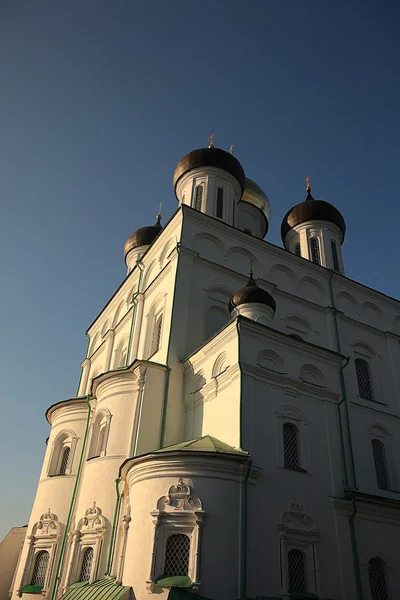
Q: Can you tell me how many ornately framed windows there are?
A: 4